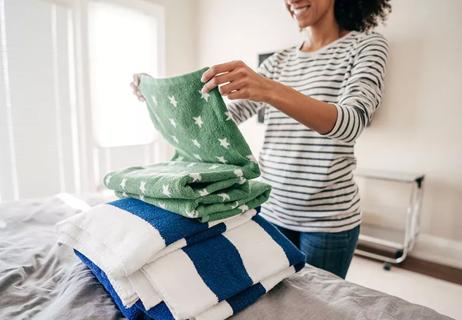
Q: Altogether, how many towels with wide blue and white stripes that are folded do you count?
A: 2